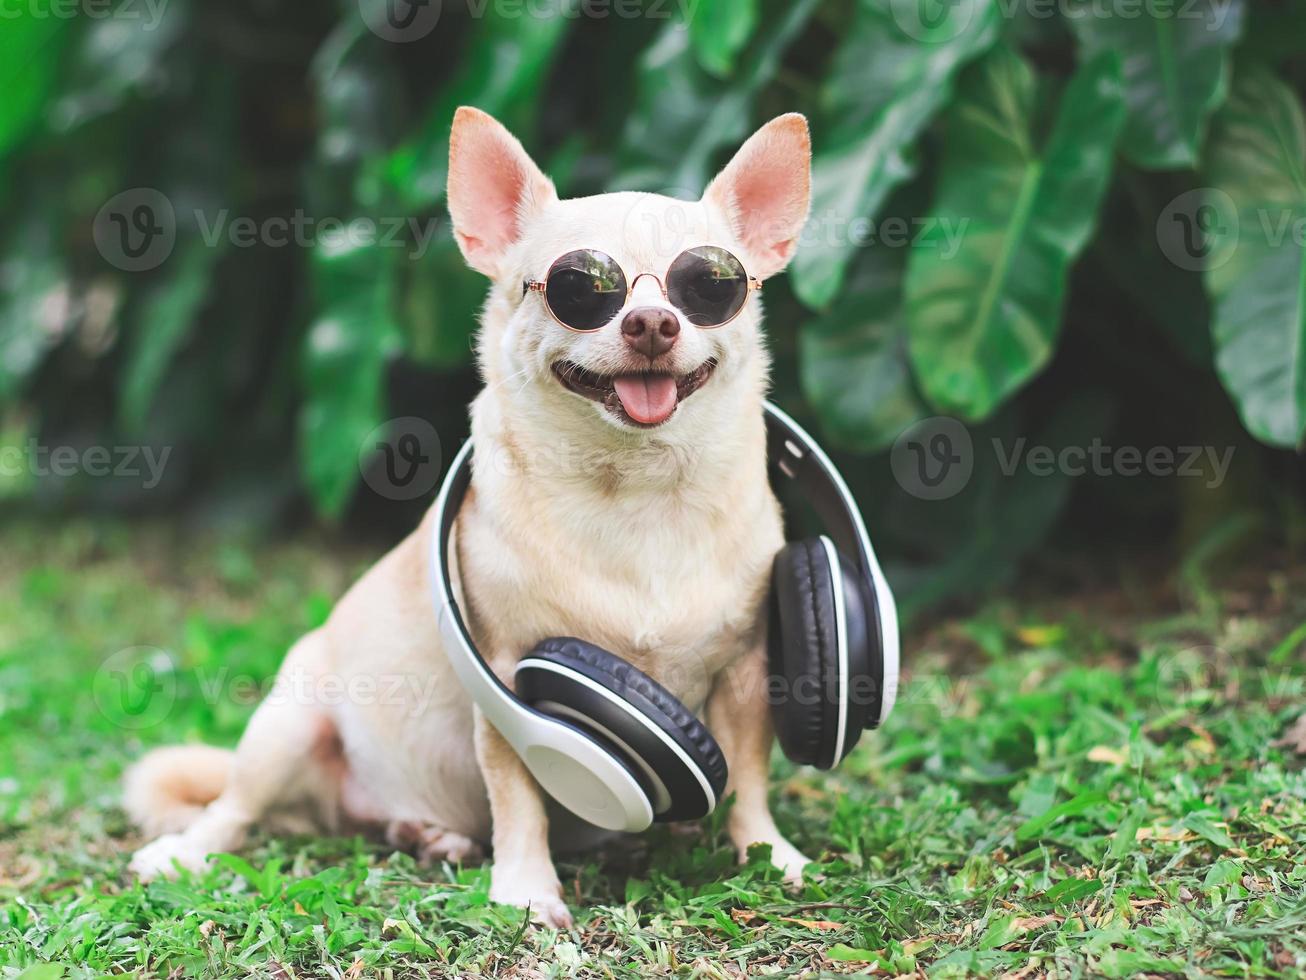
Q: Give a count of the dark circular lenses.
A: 2